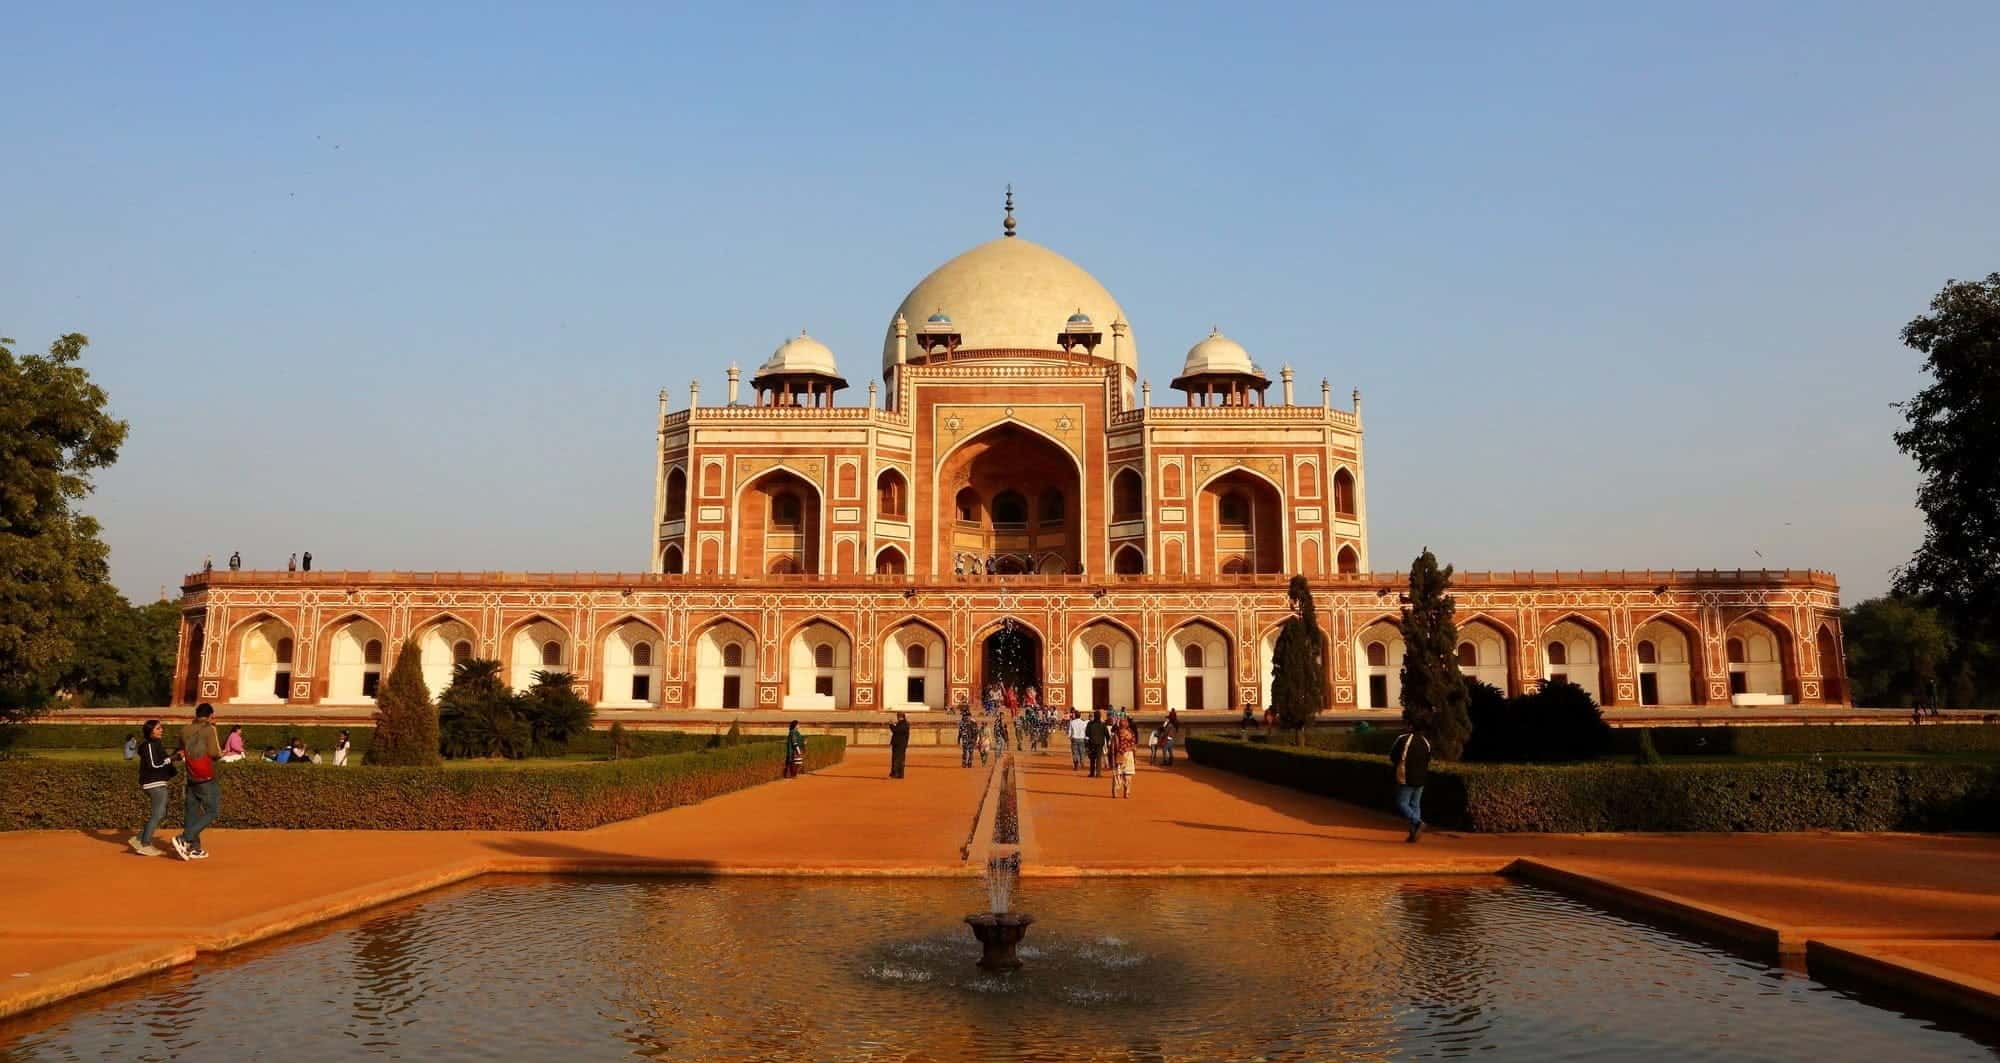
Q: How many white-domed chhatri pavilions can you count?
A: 2